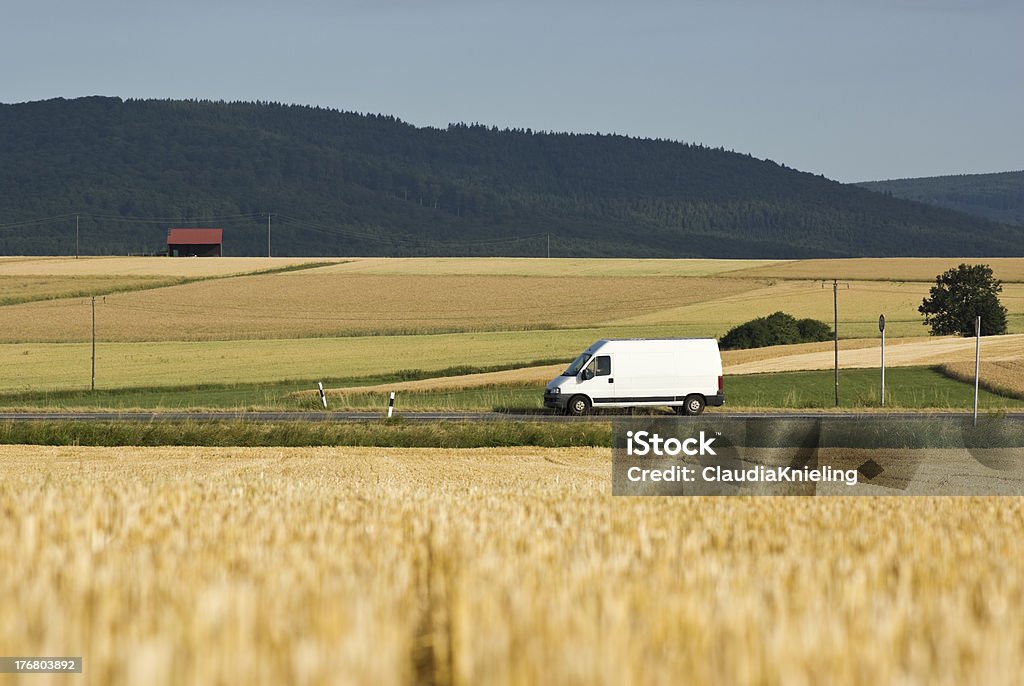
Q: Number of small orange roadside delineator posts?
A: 0